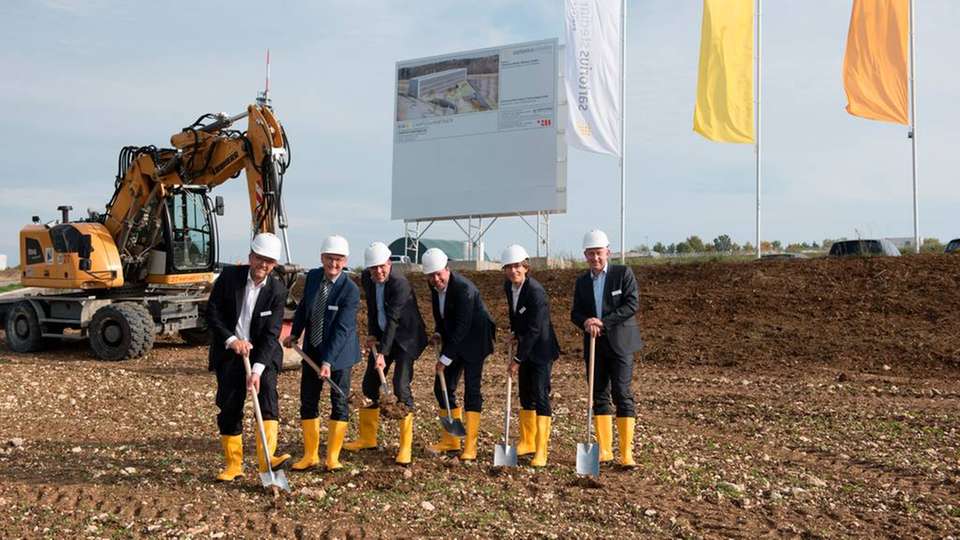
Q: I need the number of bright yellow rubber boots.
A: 12